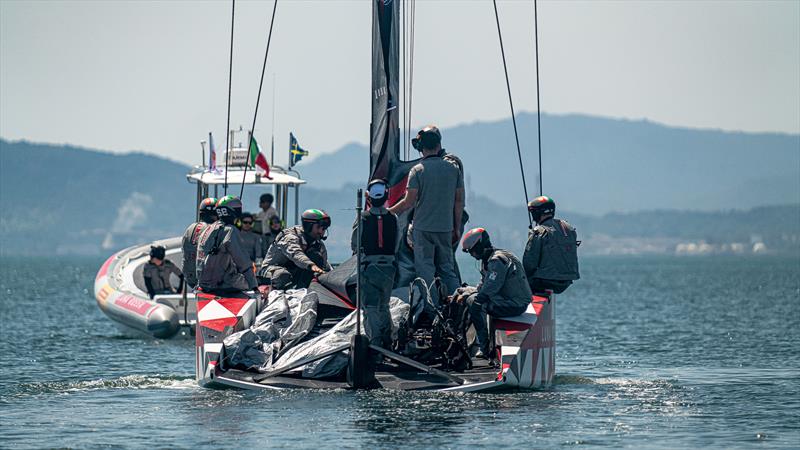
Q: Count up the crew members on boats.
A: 12